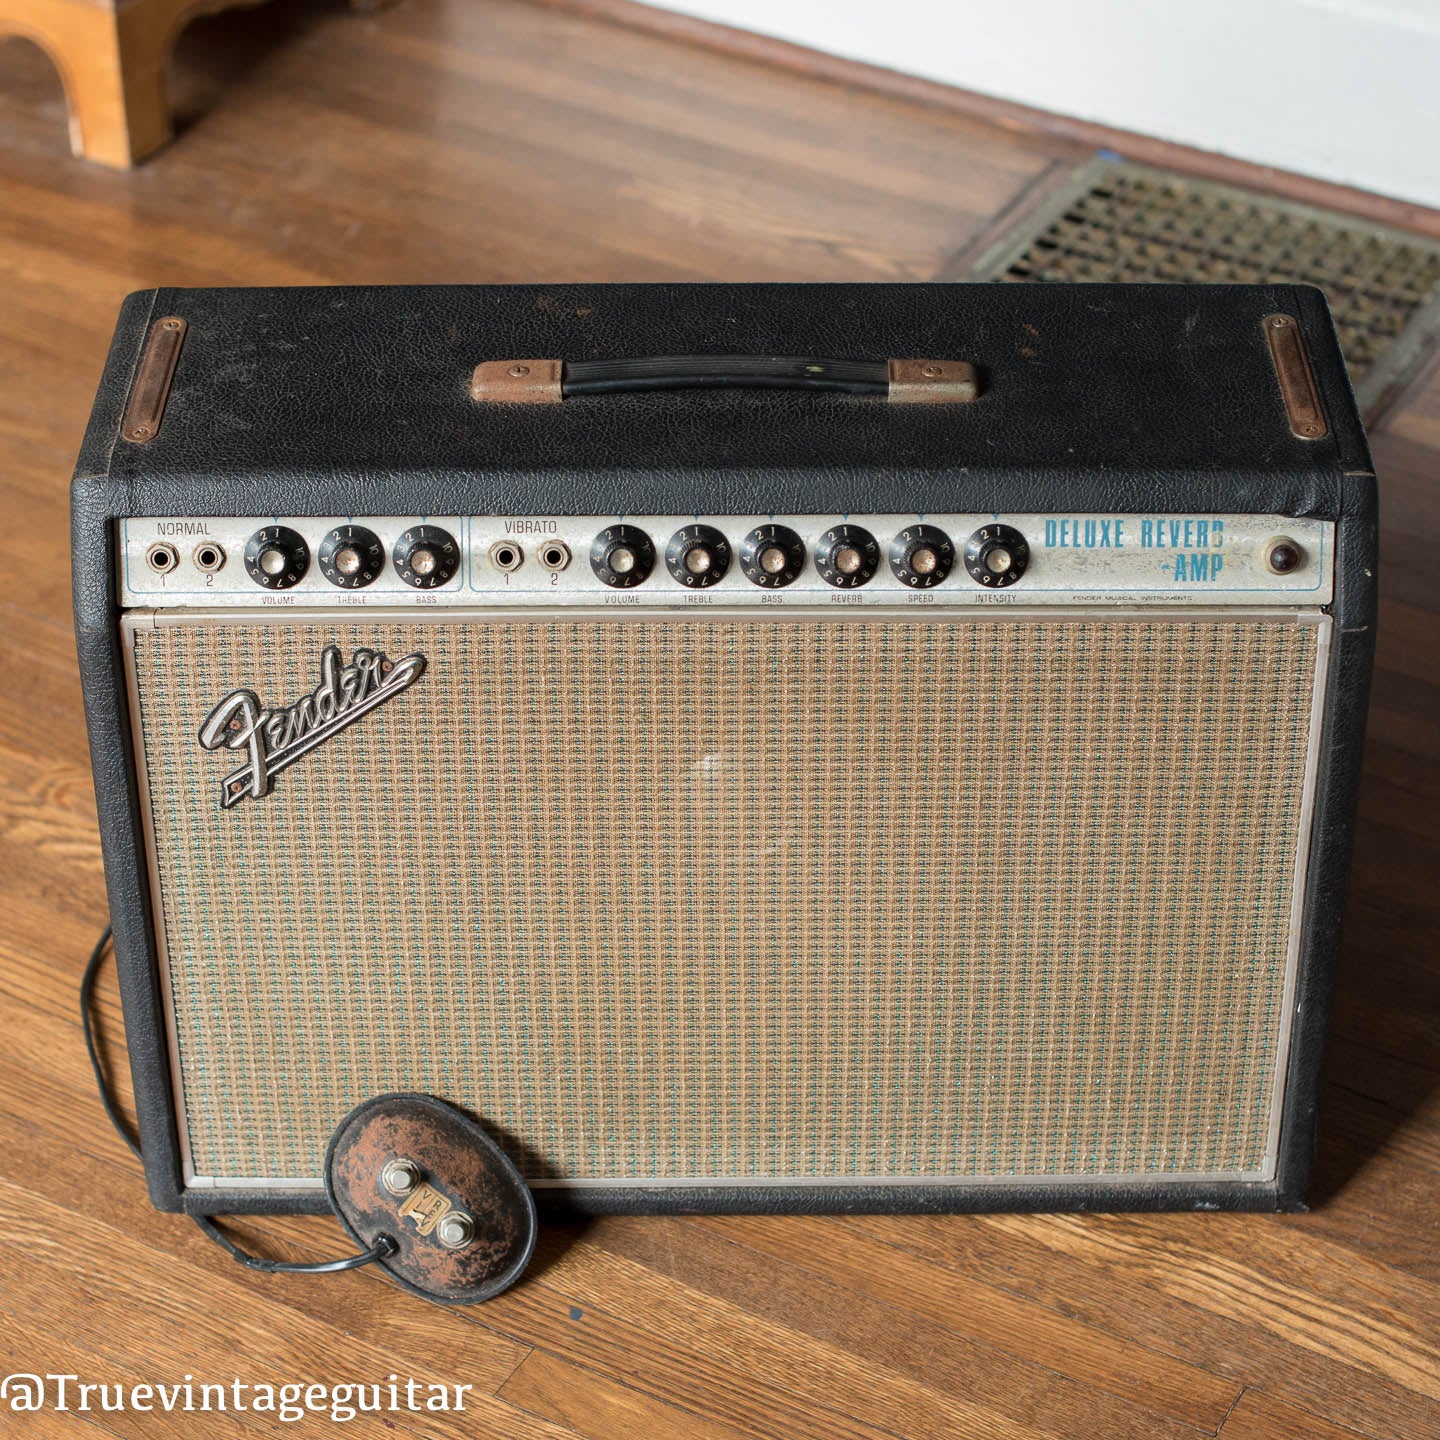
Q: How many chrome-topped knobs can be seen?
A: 9